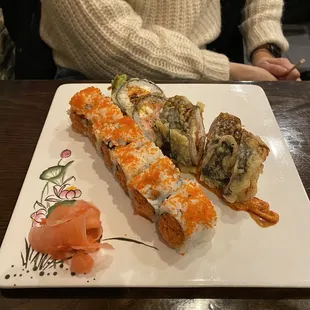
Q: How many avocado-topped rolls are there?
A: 0